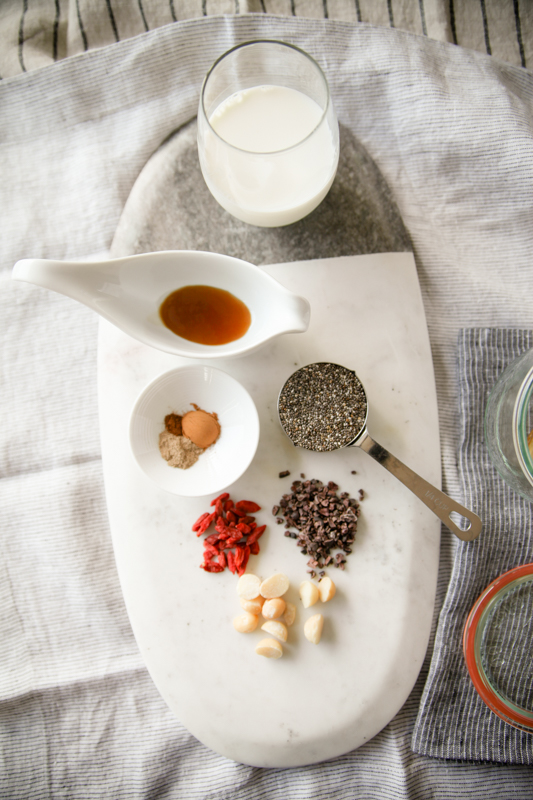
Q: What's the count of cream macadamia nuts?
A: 11